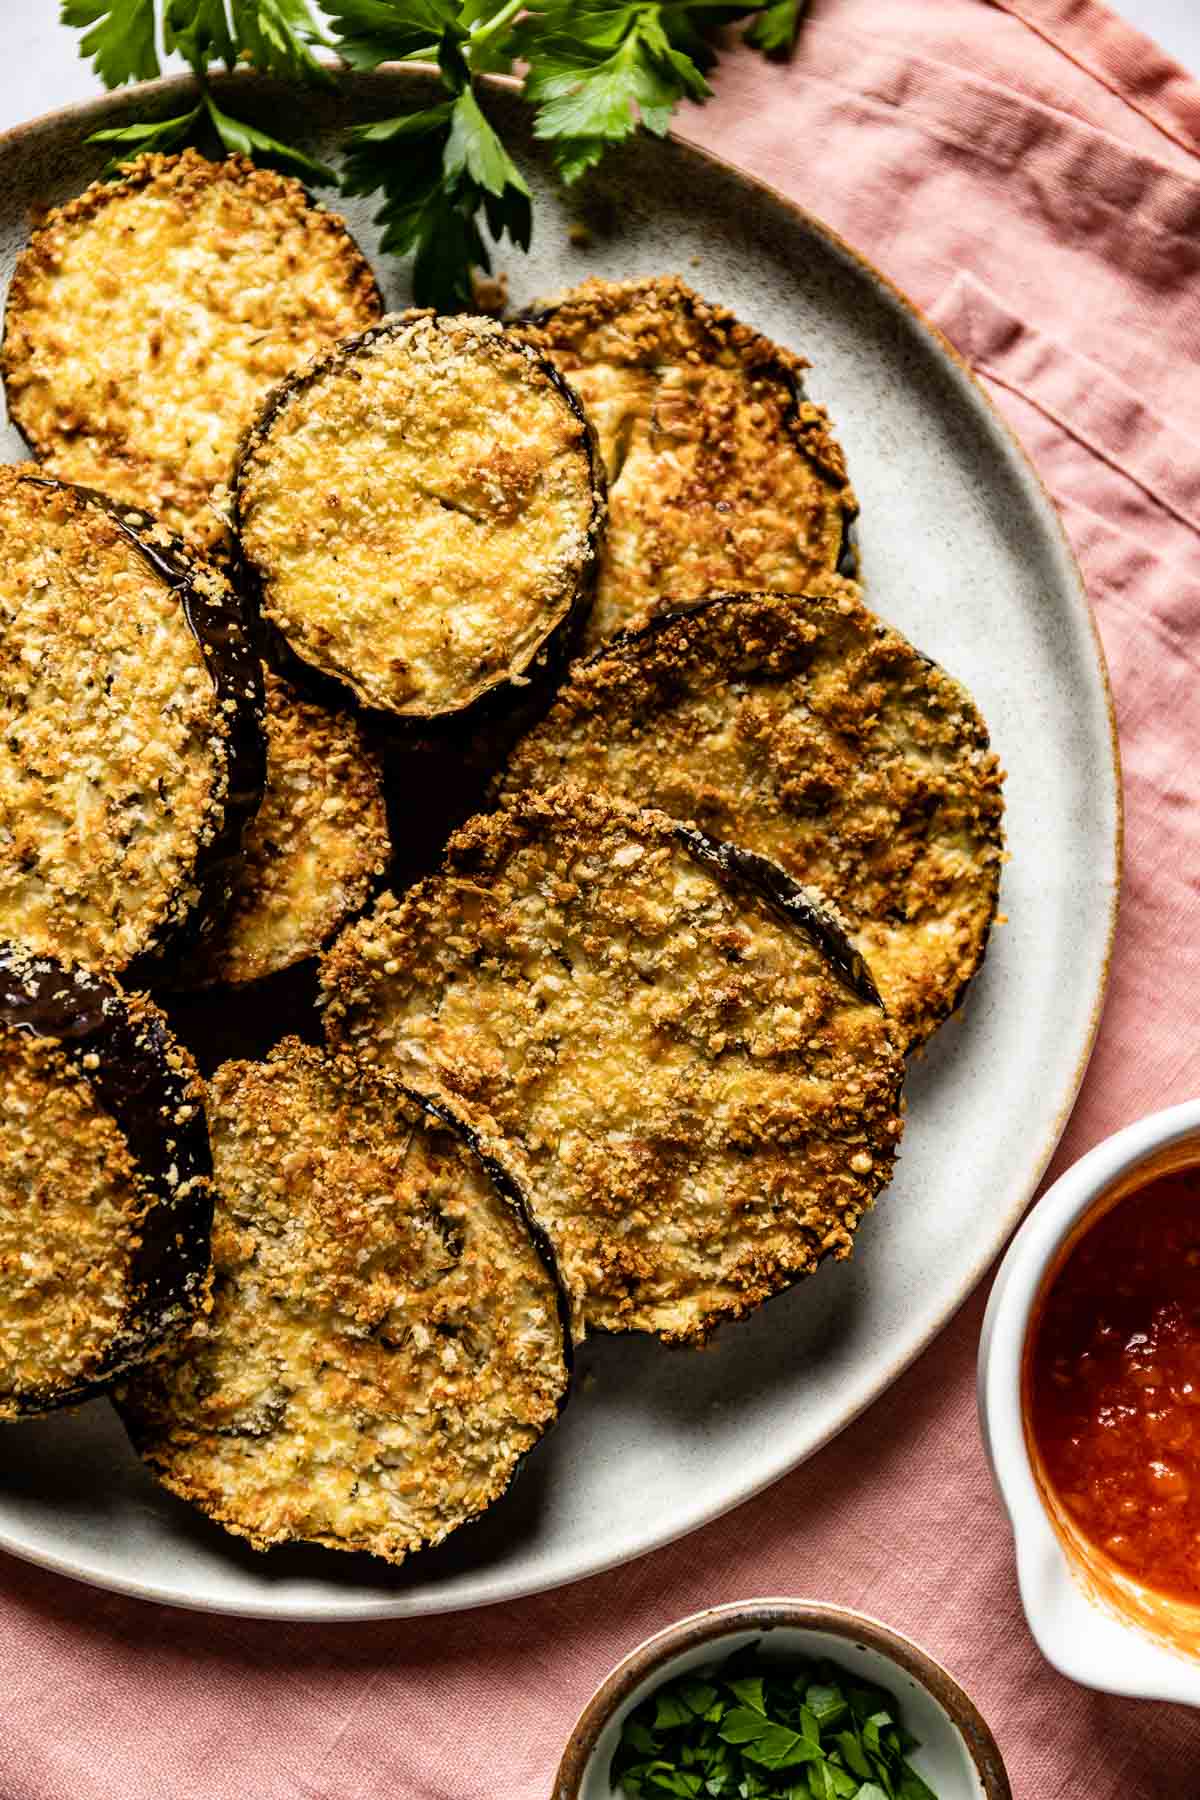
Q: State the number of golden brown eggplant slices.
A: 9